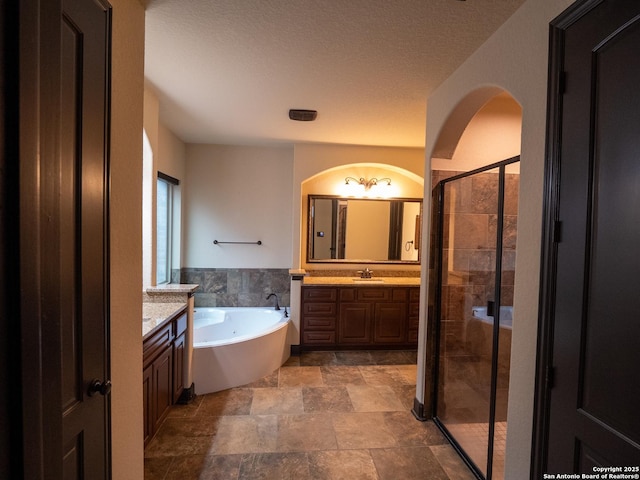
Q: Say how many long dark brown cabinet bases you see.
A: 2